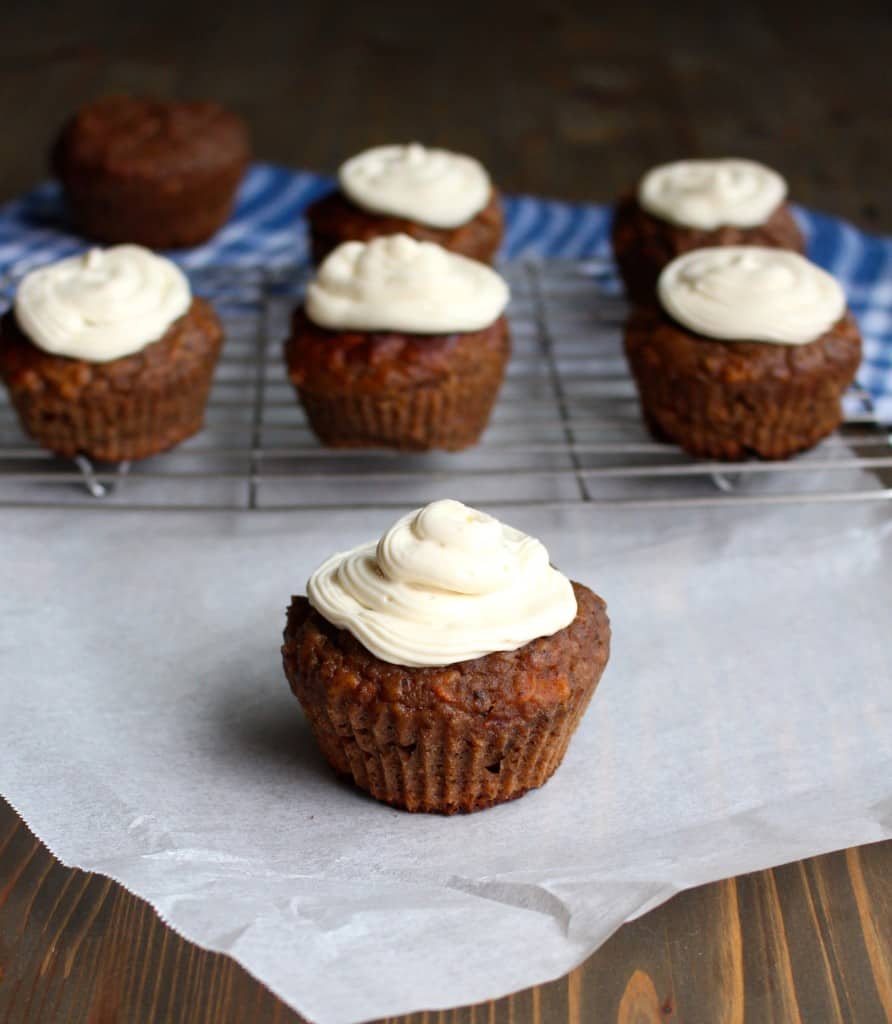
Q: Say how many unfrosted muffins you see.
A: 1